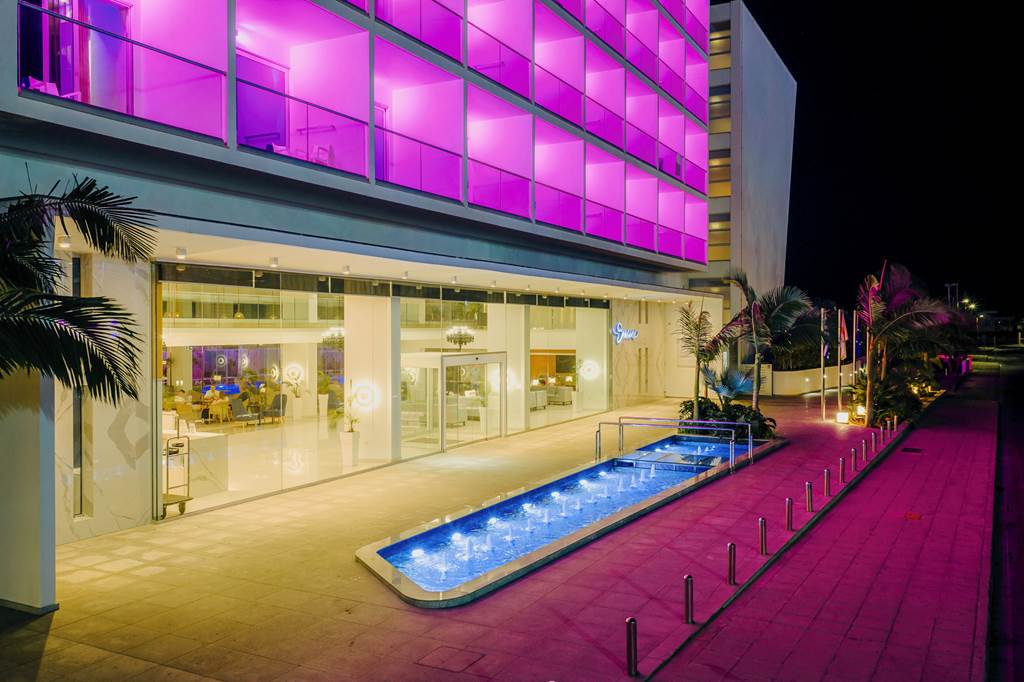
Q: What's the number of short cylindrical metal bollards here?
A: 14